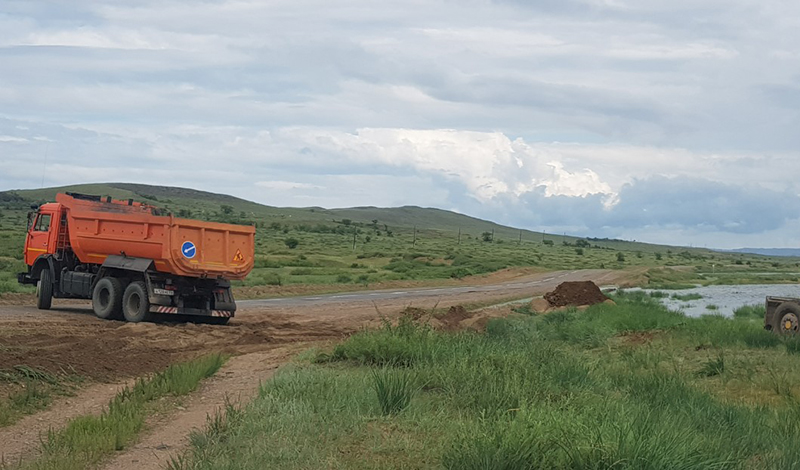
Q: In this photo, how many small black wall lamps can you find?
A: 0